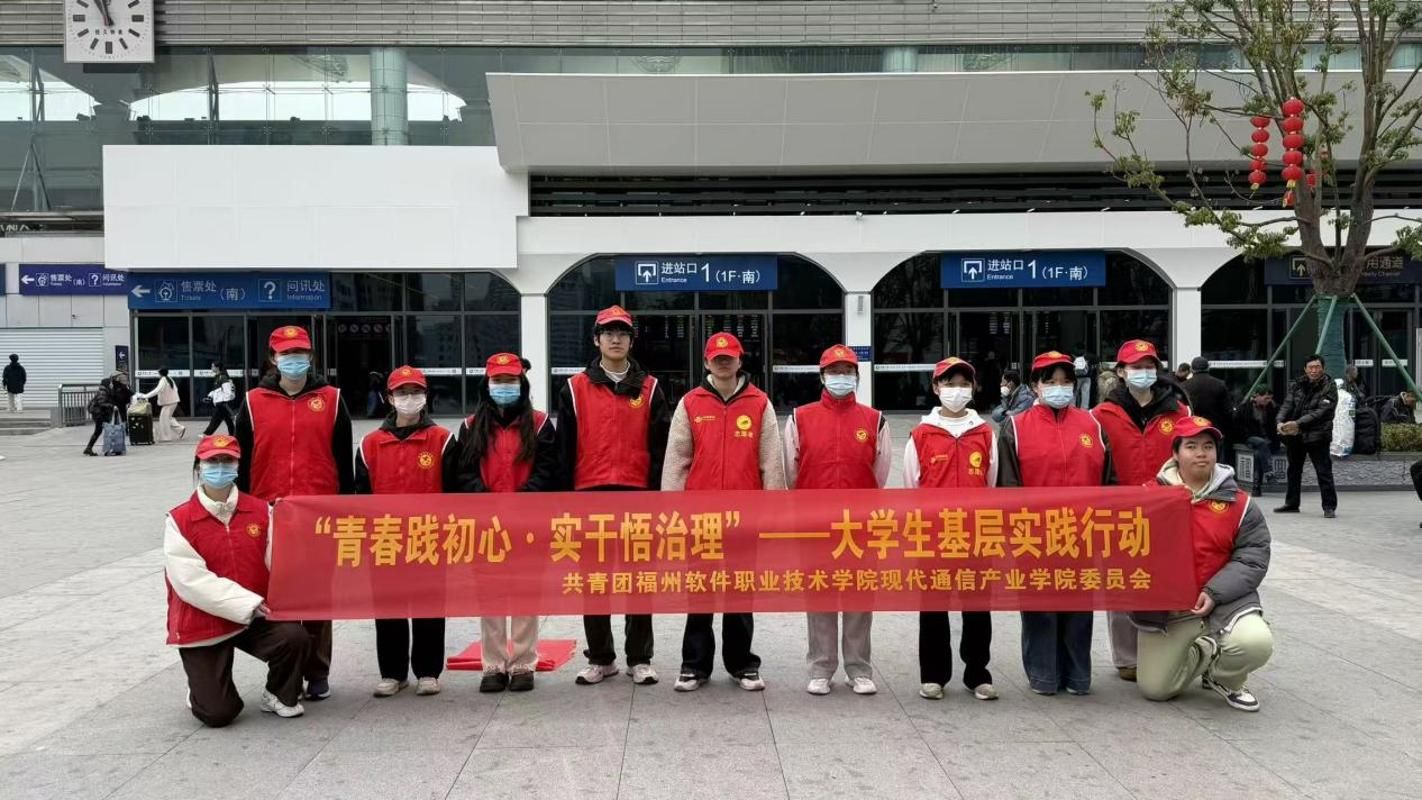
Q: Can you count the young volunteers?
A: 11